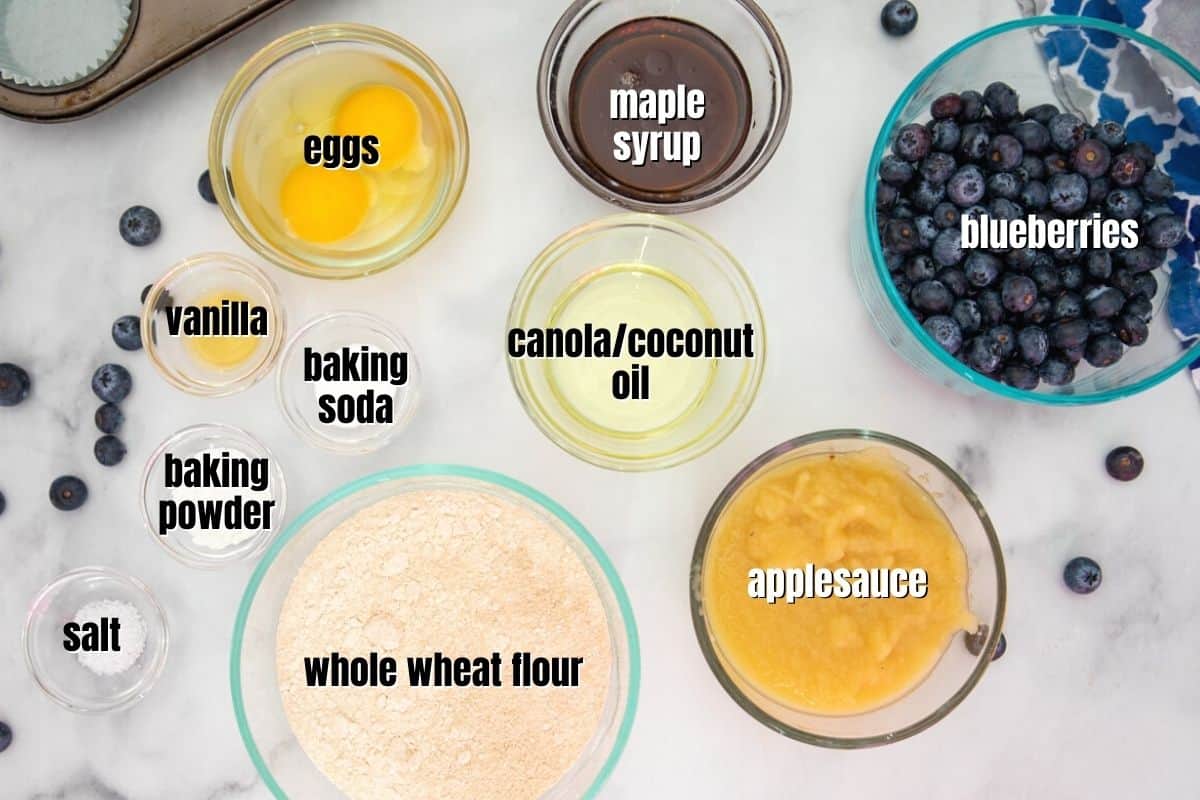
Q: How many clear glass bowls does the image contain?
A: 10